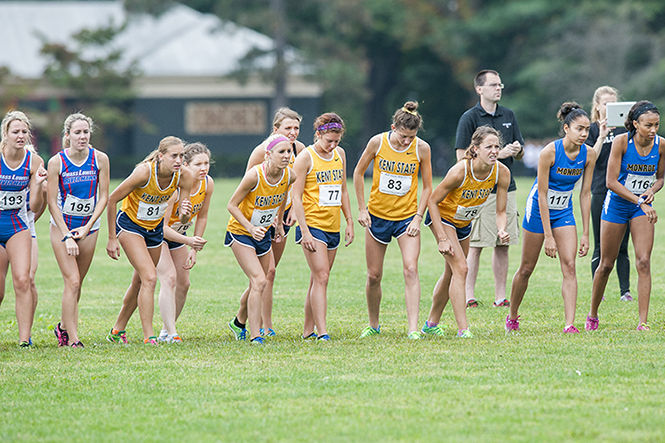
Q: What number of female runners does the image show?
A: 11